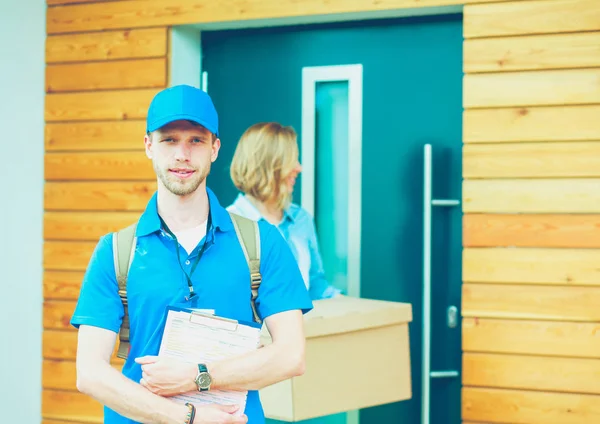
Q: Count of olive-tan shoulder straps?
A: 2